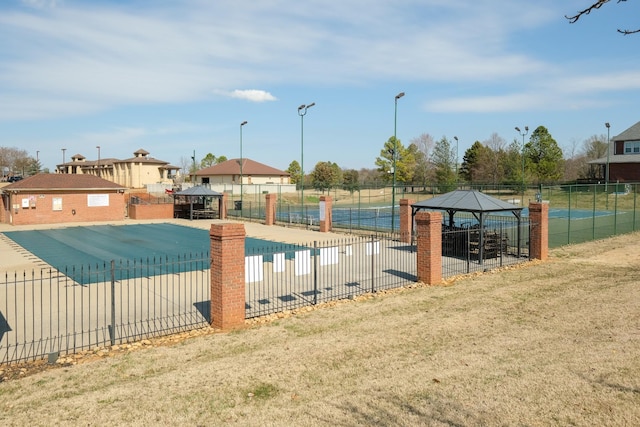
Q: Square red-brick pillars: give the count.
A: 7